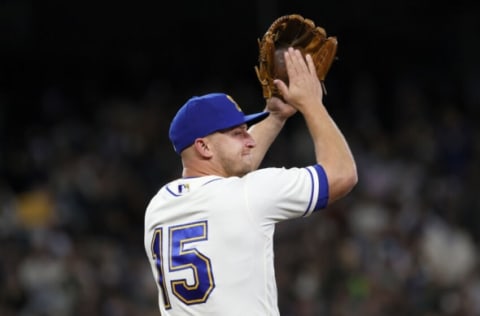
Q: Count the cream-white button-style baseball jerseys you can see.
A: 1